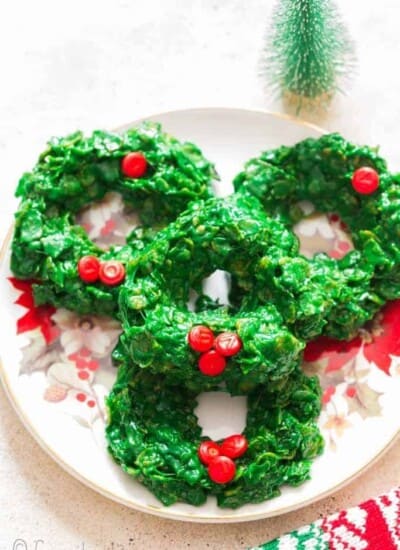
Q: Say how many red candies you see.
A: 10